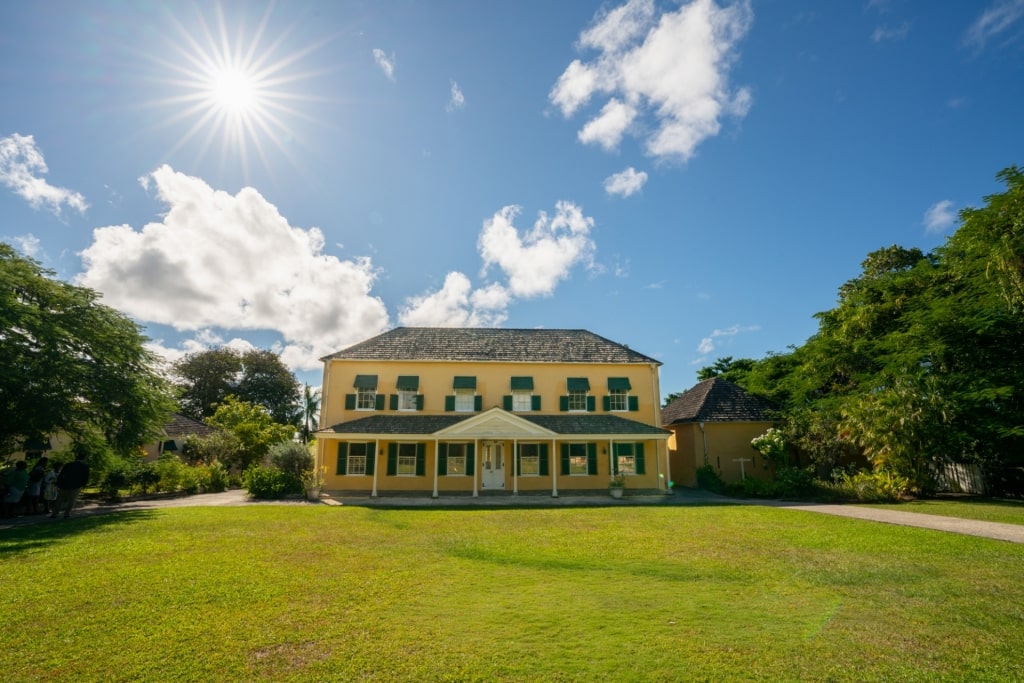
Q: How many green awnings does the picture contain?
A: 6